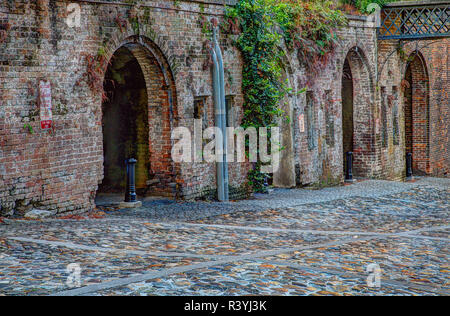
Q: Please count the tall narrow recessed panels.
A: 6